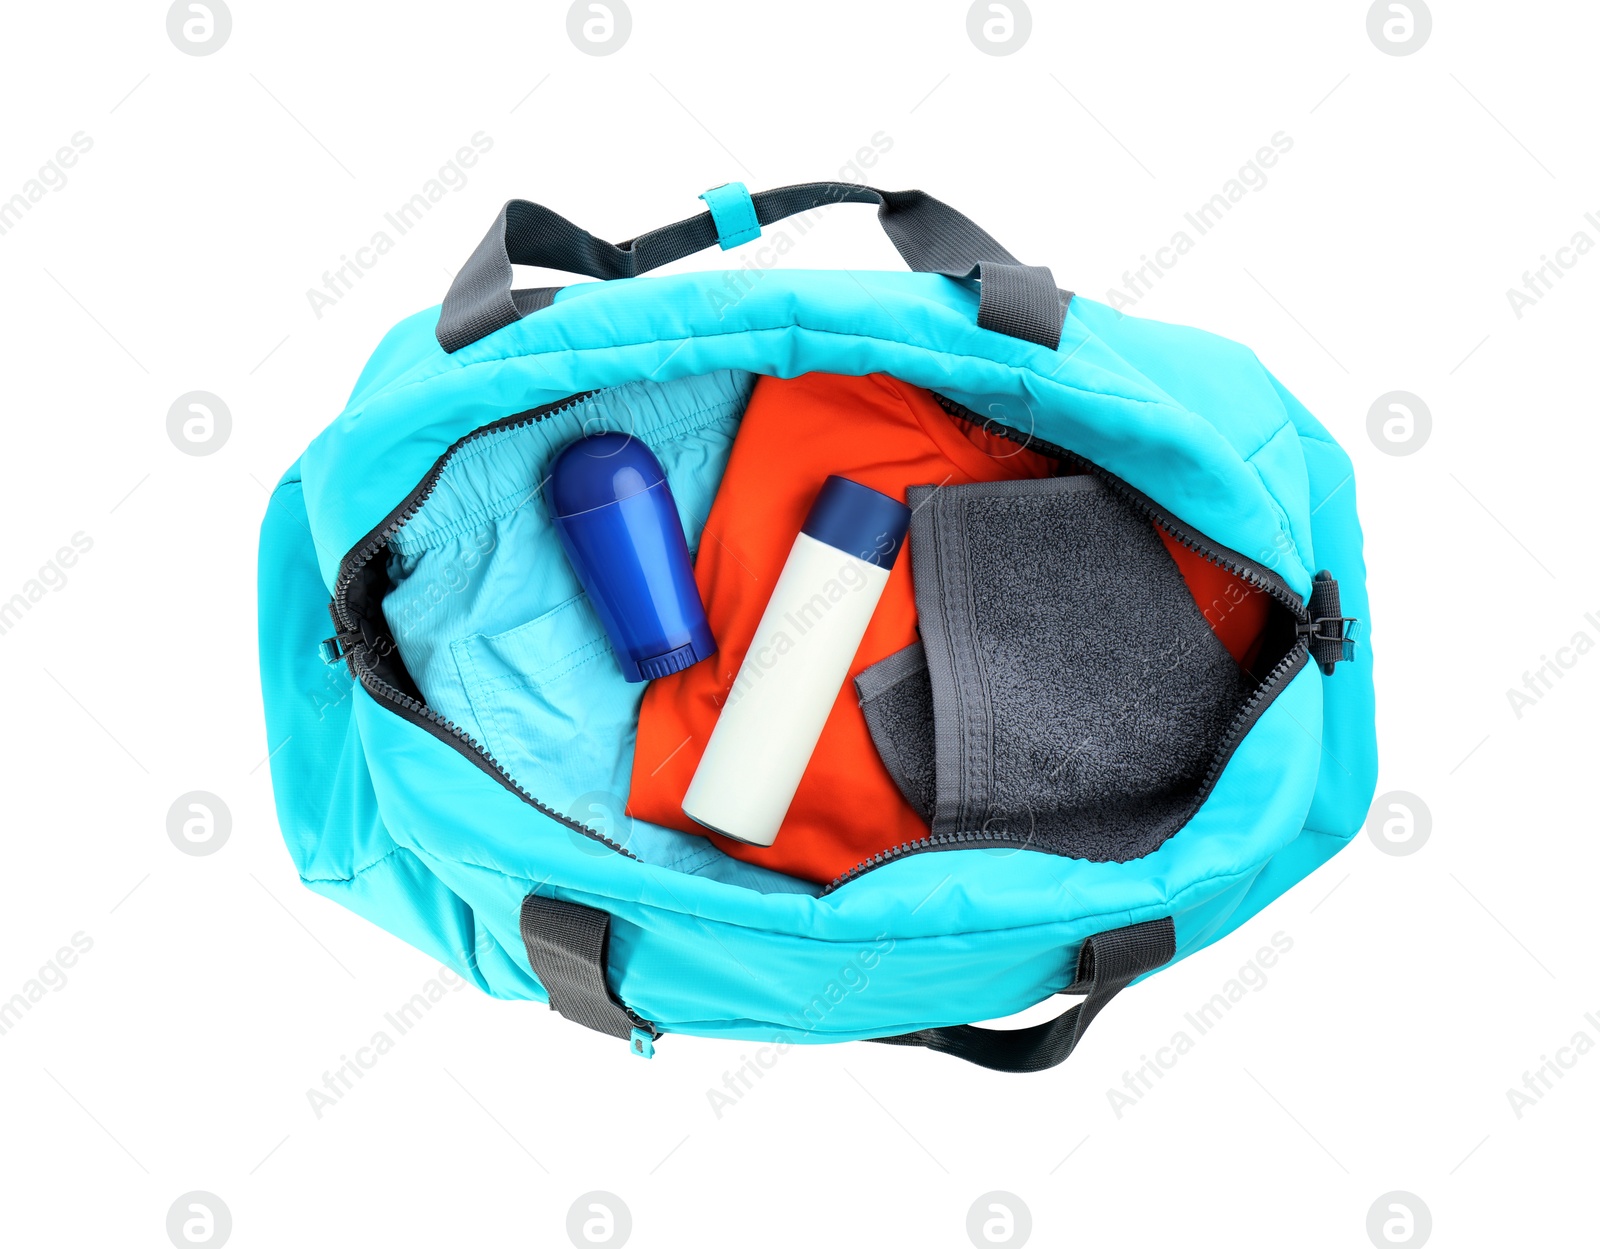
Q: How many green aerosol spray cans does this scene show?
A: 0